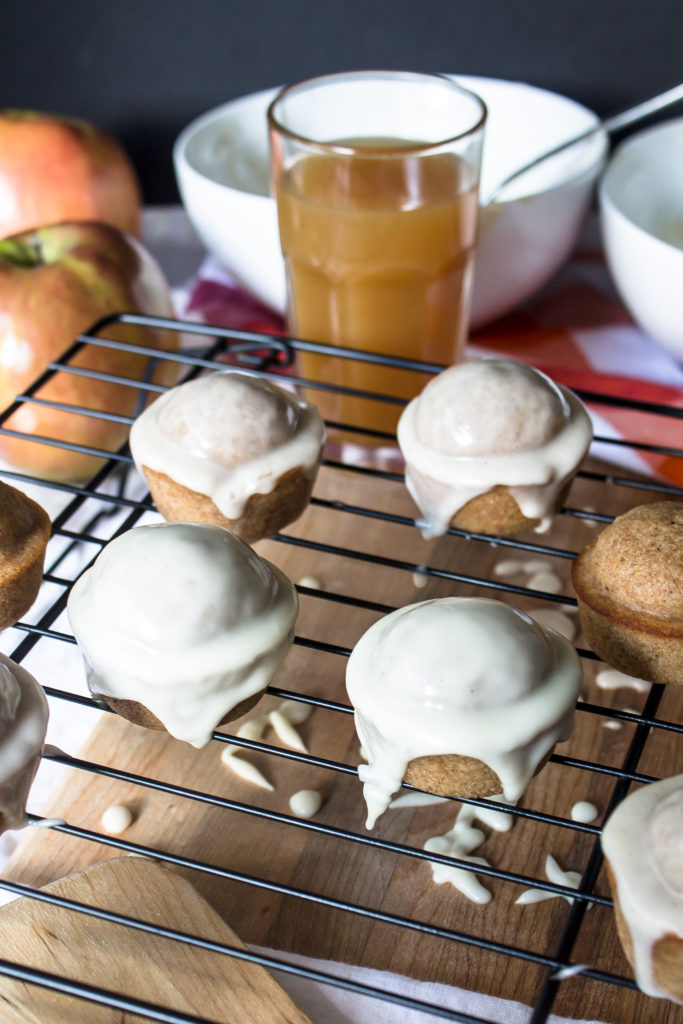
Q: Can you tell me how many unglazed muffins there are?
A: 2